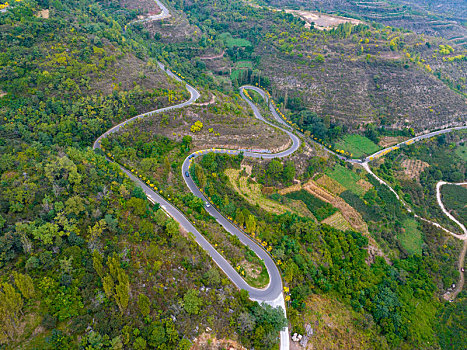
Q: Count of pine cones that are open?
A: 0